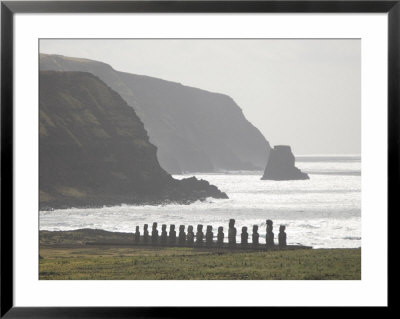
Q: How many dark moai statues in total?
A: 15